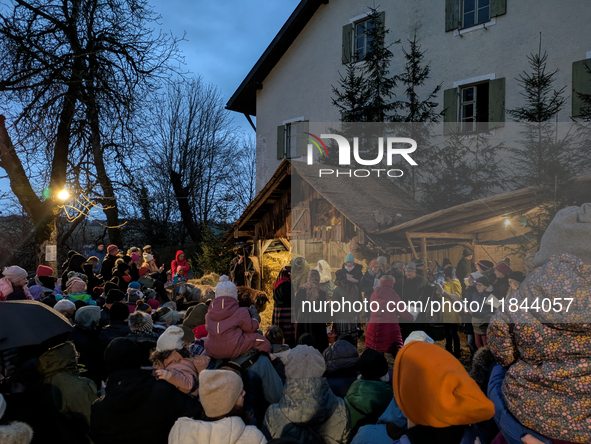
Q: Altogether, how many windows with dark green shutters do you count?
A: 5